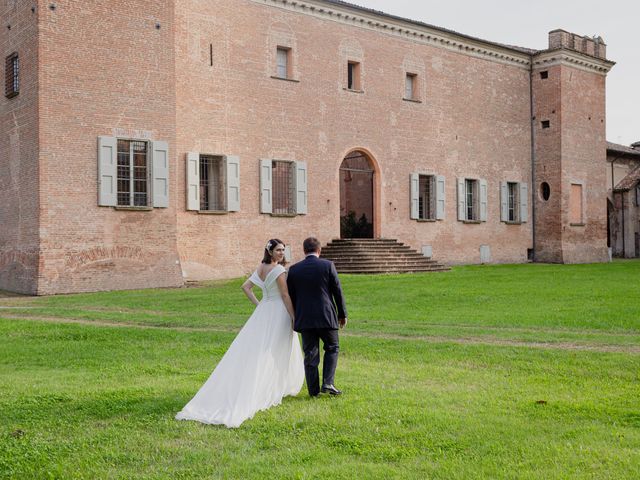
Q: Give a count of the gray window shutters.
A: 12